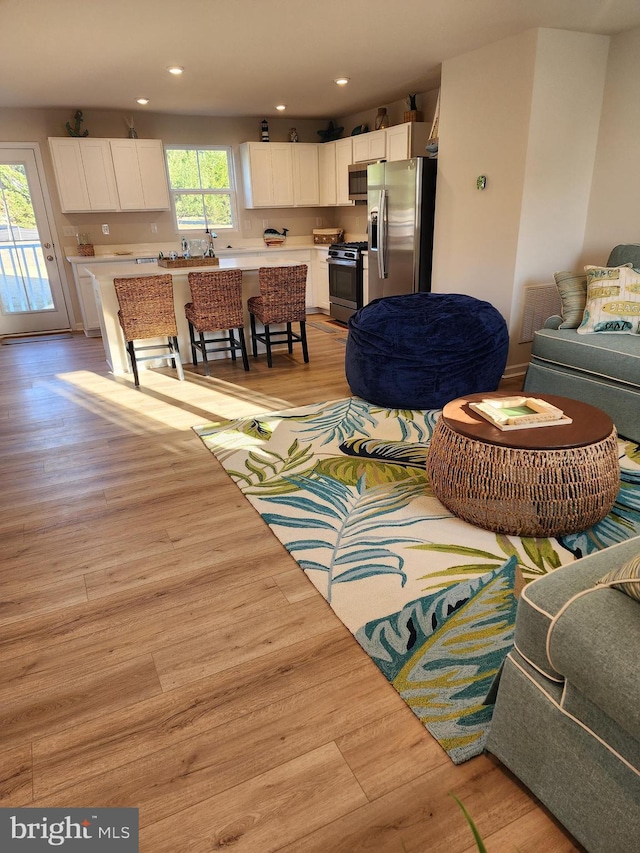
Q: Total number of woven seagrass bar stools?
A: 3